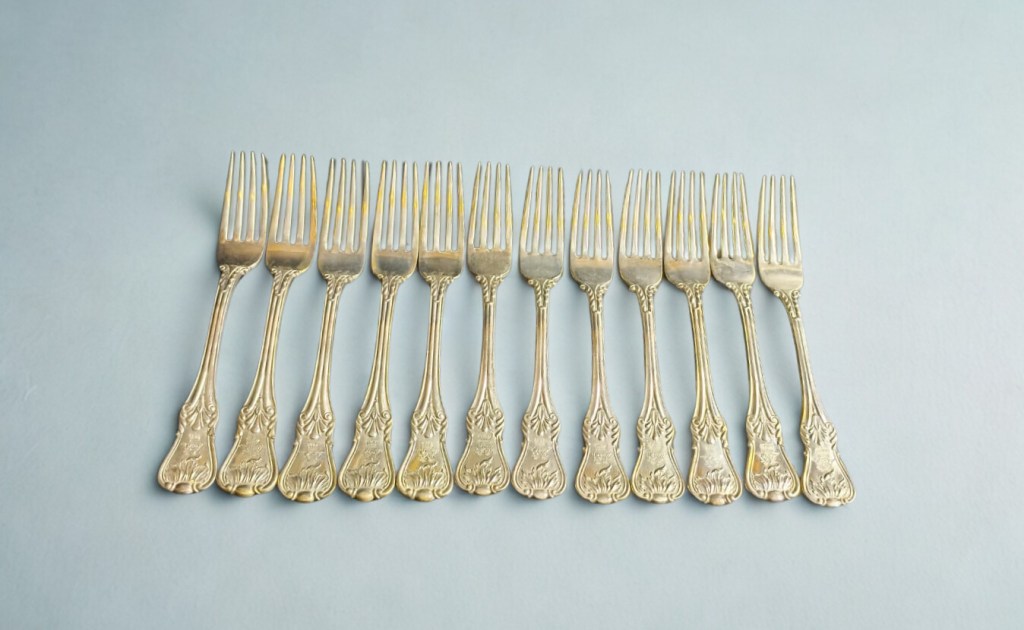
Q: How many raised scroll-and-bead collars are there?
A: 12